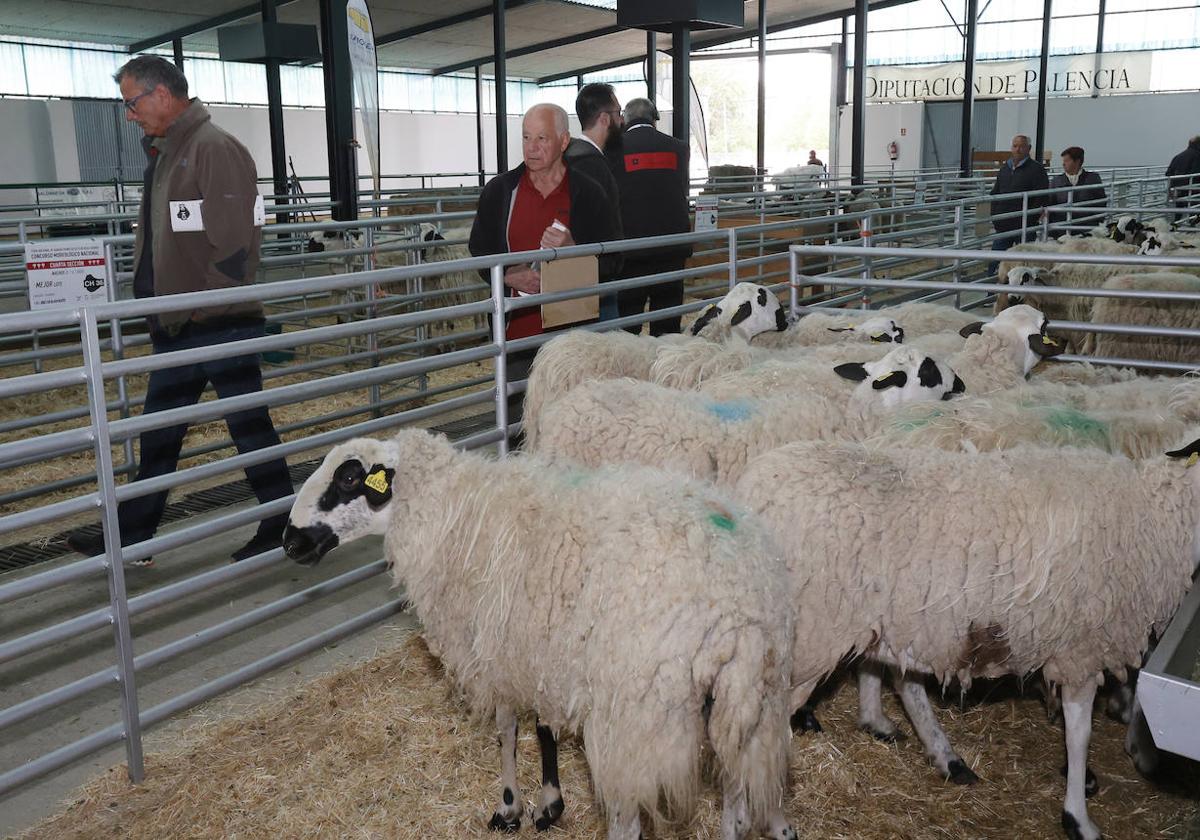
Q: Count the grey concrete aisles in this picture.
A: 1